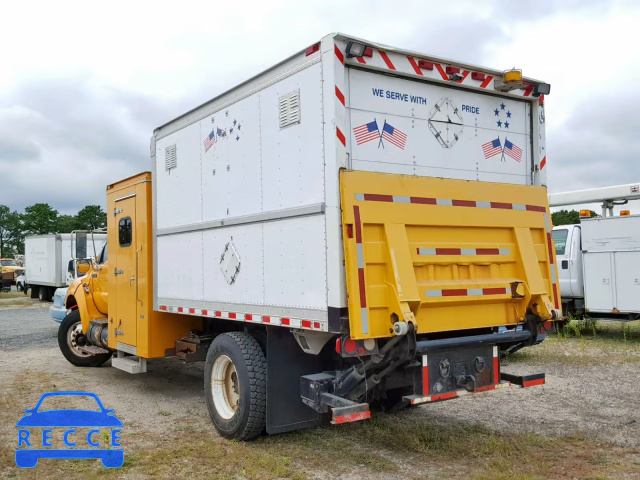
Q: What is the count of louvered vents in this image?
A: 2